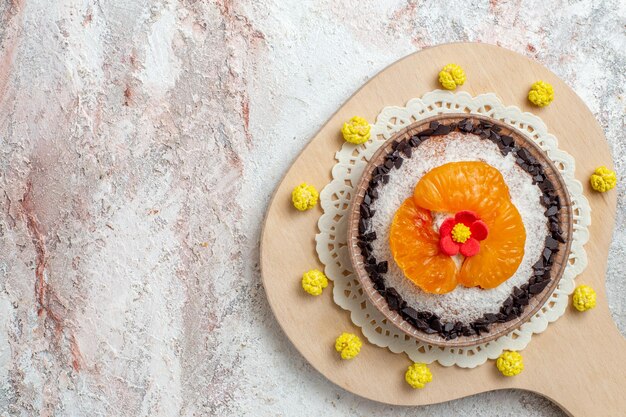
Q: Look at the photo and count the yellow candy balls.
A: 10